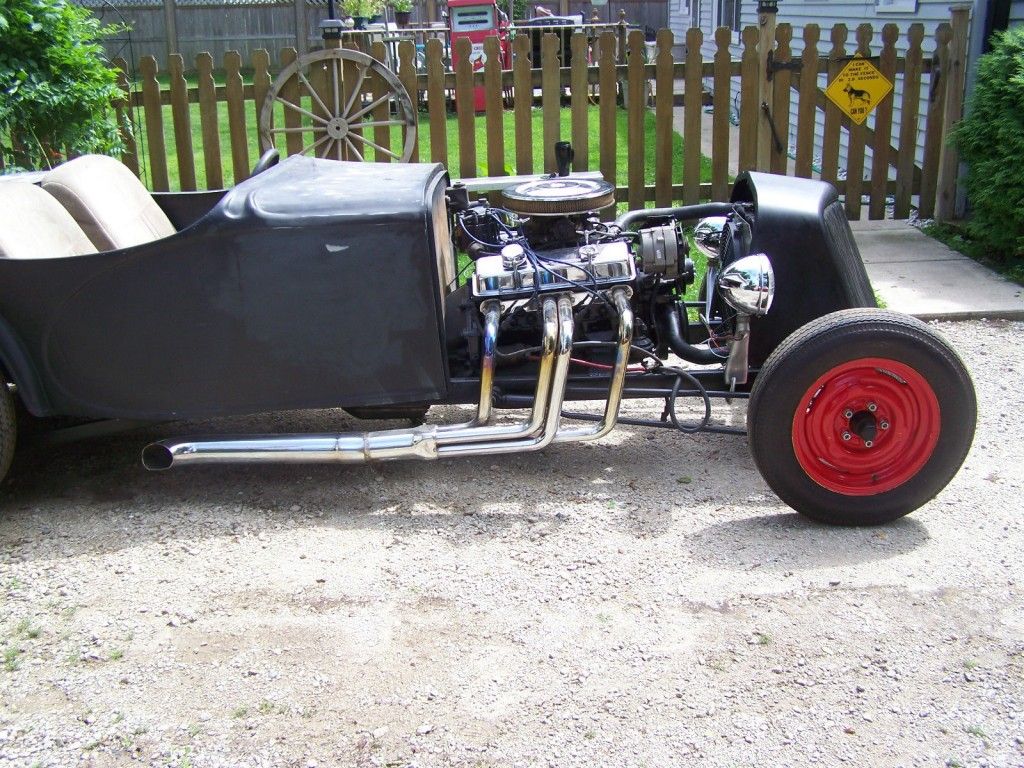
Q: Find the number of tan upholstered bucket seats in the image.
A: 2